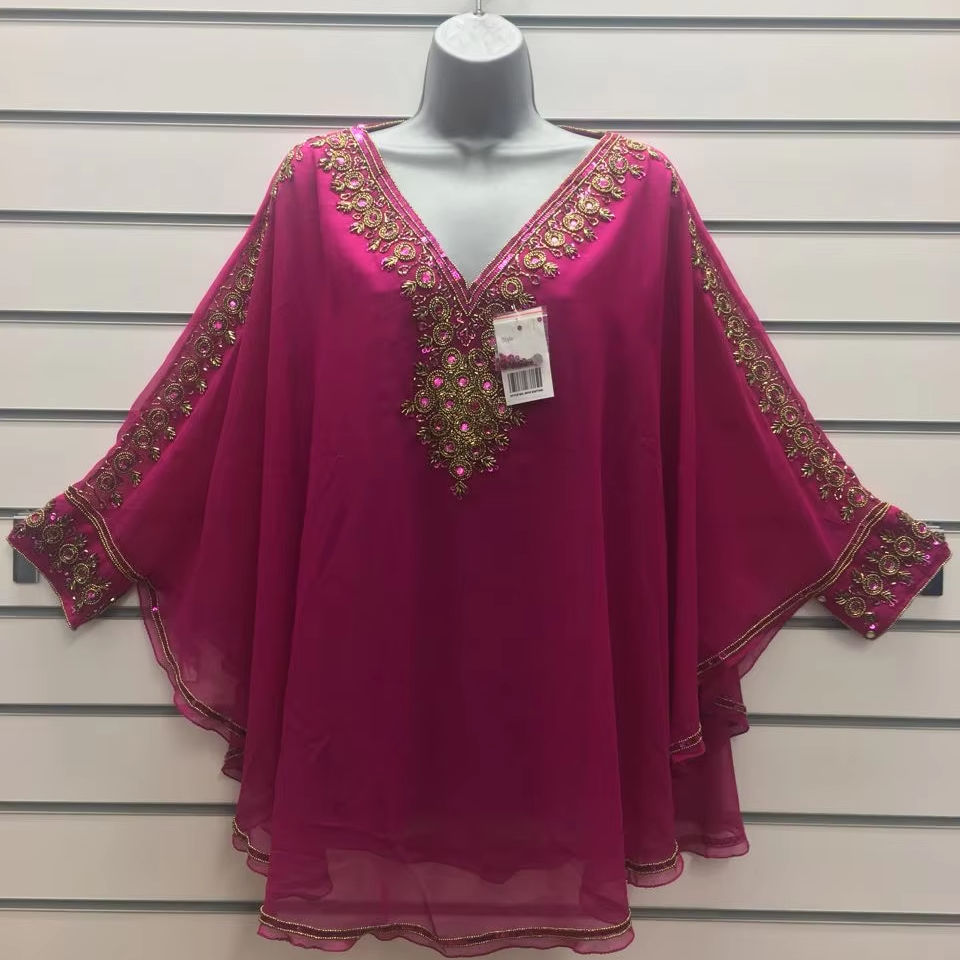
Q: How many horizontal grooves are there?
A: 10